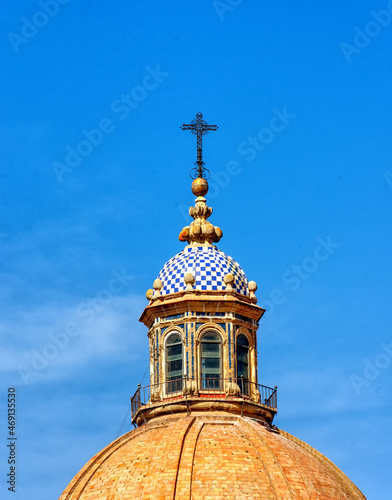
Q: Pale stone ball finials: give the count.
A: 5